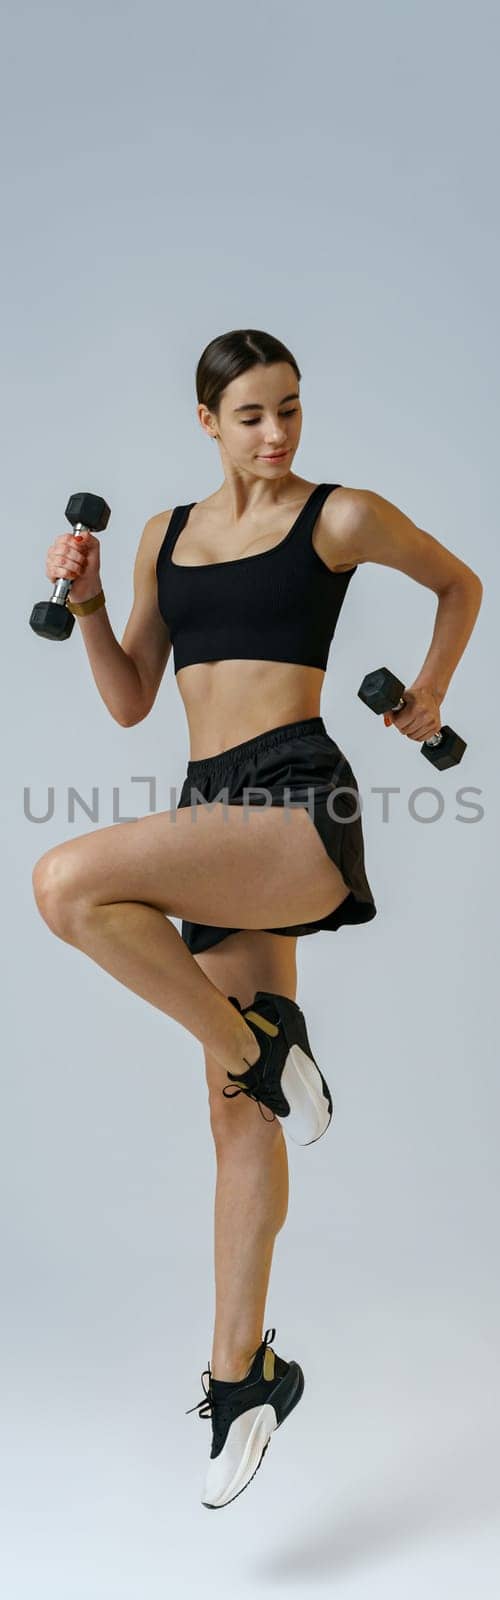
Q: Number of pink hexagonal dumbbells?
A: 0